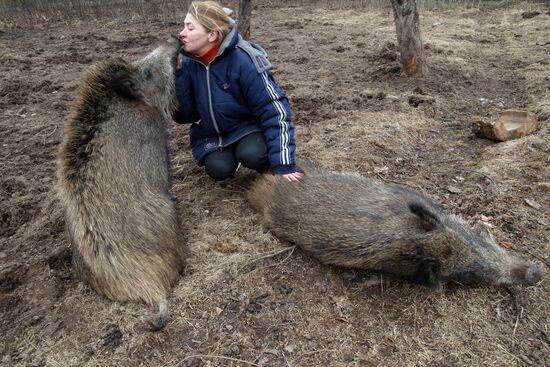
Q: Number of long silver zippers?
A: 1